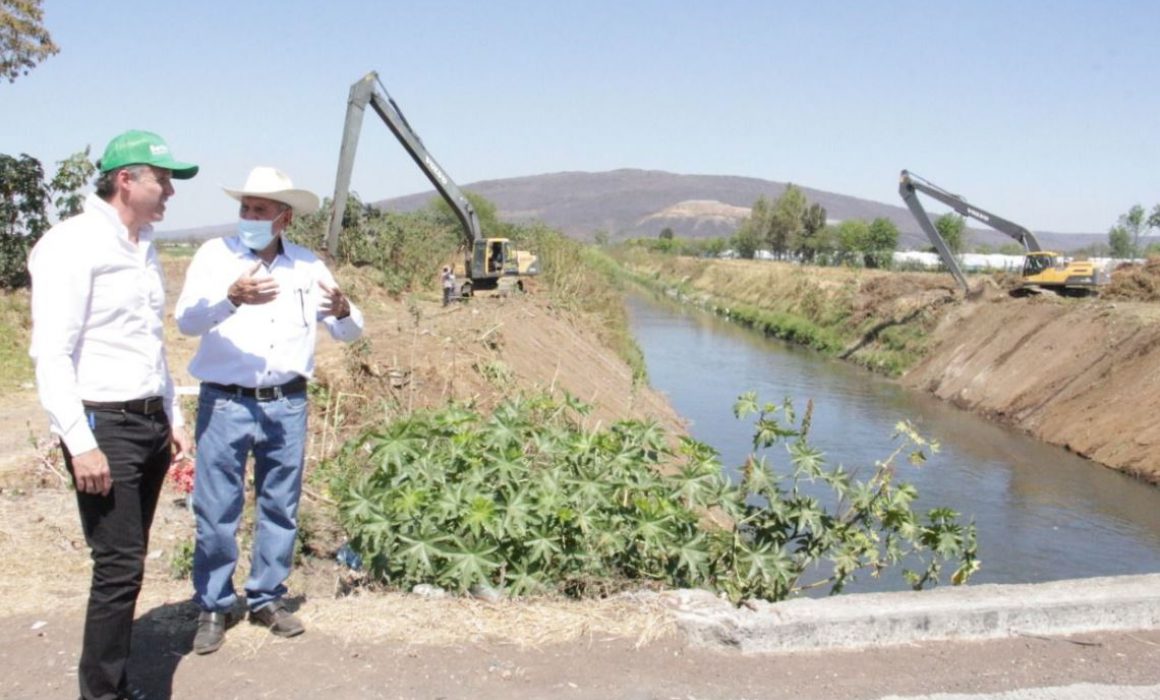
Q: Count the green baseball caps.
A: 1